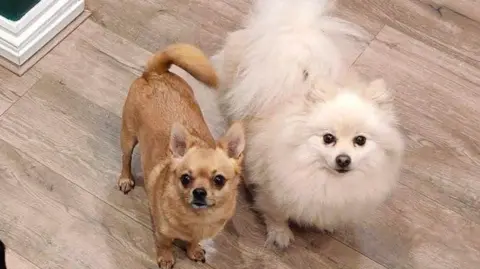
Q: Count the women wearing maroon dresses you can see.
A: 0